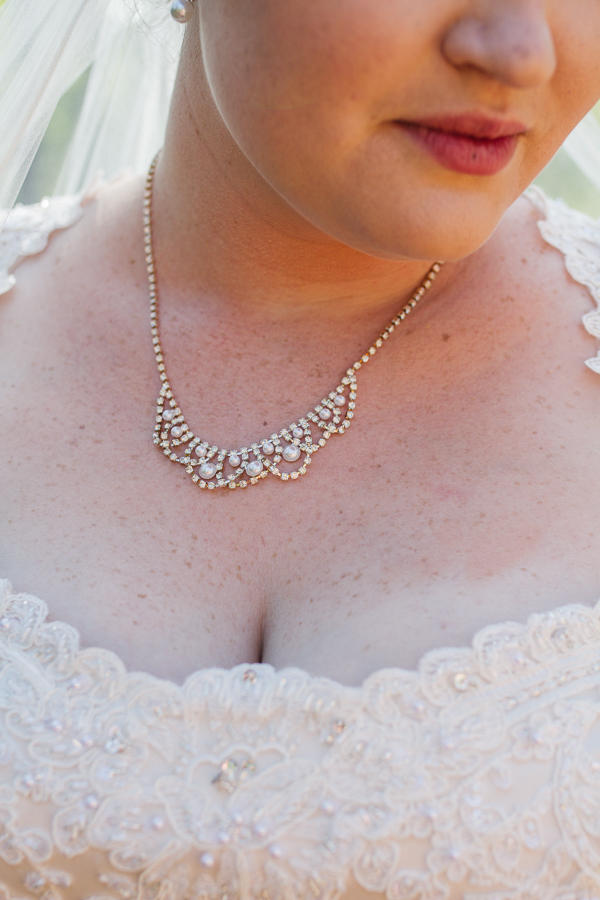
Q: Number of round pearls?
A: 12